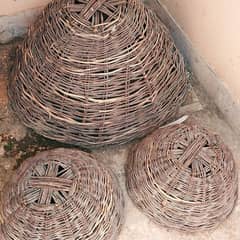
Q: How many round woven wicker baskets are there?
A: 3